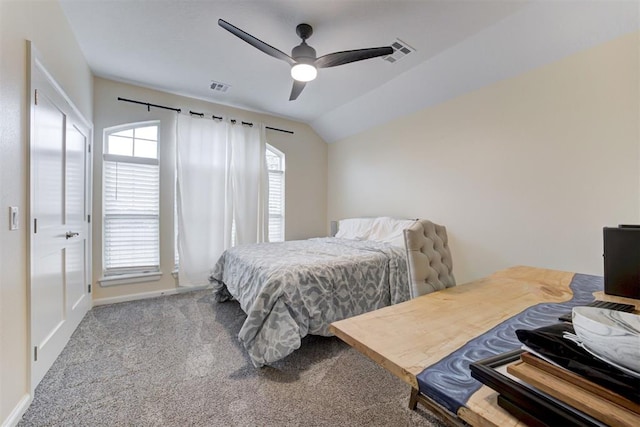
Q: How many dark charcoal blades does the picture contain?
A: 3